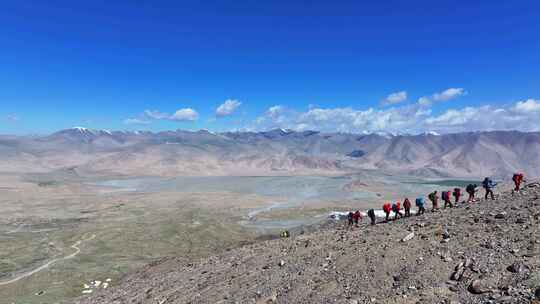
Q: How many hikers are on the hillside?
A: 13